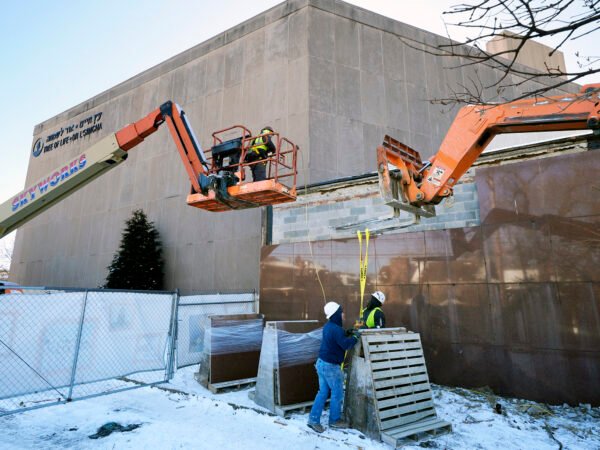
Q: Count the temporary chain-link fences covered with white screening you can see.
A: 2